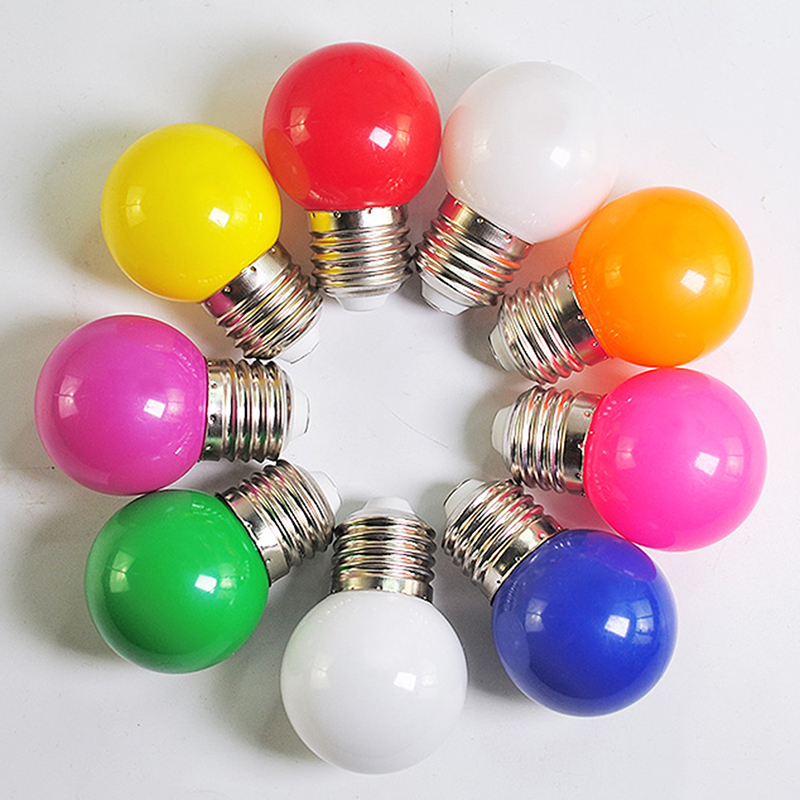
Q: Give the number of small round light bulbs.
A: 9